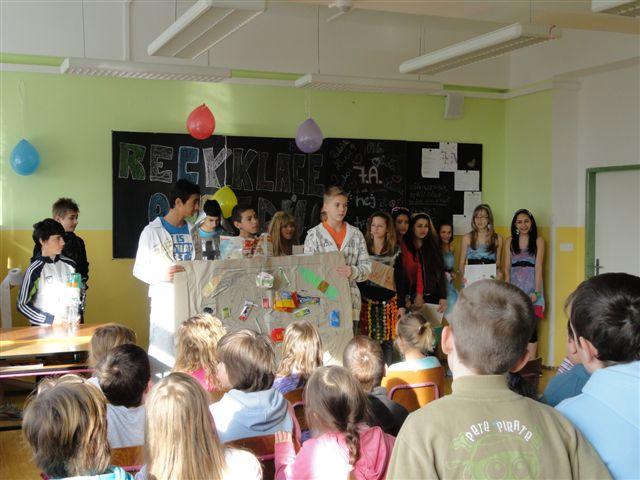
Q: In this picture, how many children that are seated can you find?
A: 13